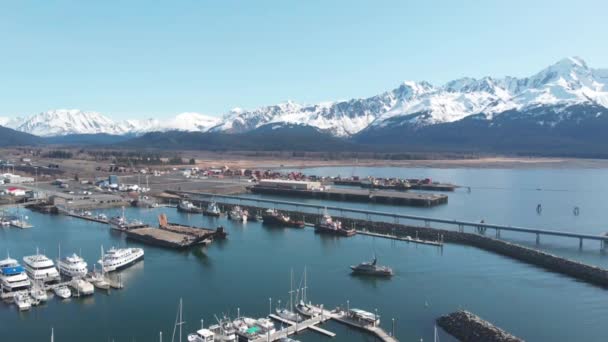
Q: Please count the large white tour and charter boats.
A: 4